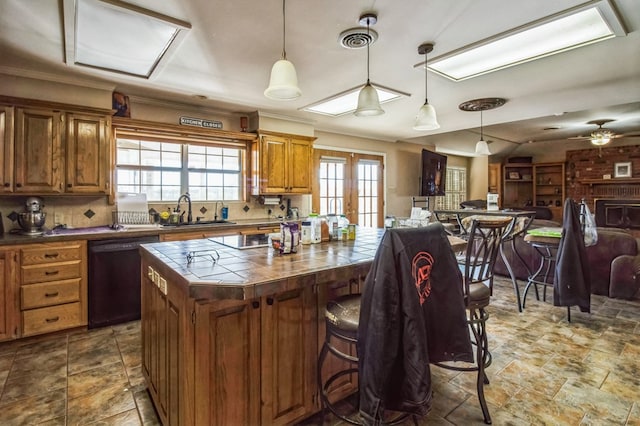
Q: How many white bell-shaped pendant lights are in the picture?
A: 4